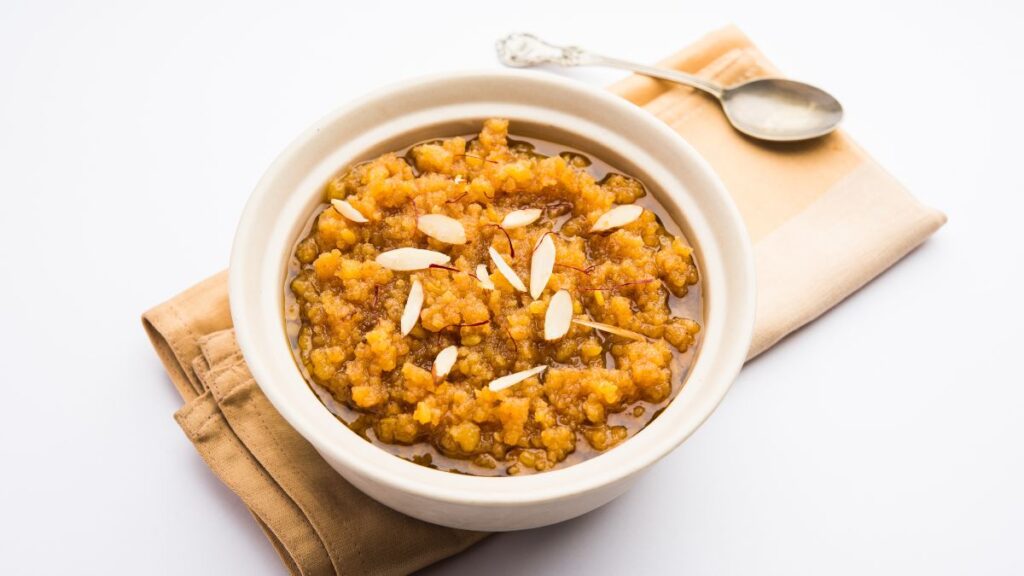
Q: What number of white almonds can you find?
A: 12